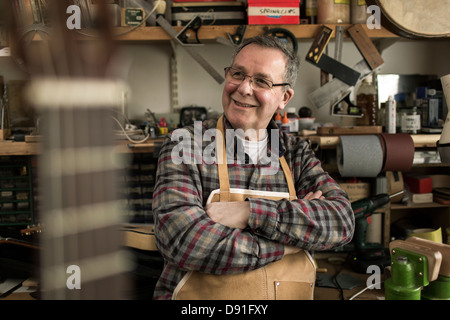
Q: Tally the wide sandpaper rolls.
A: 2